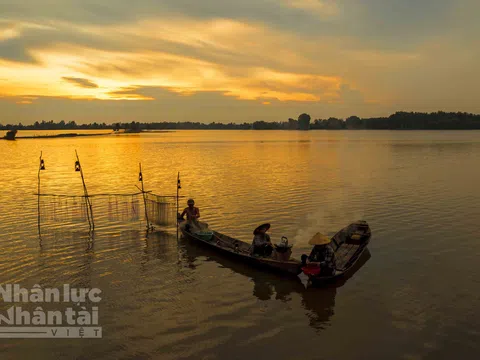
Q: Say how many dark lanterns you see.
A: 4